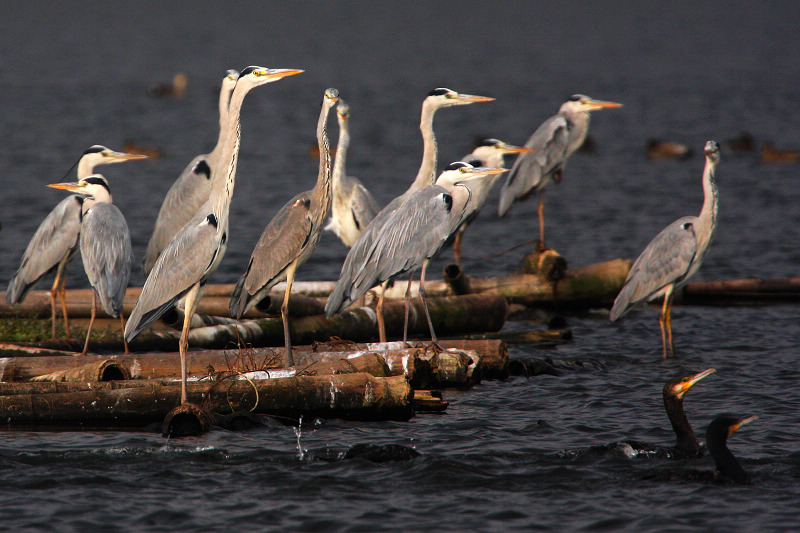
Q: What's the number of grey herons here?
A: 11